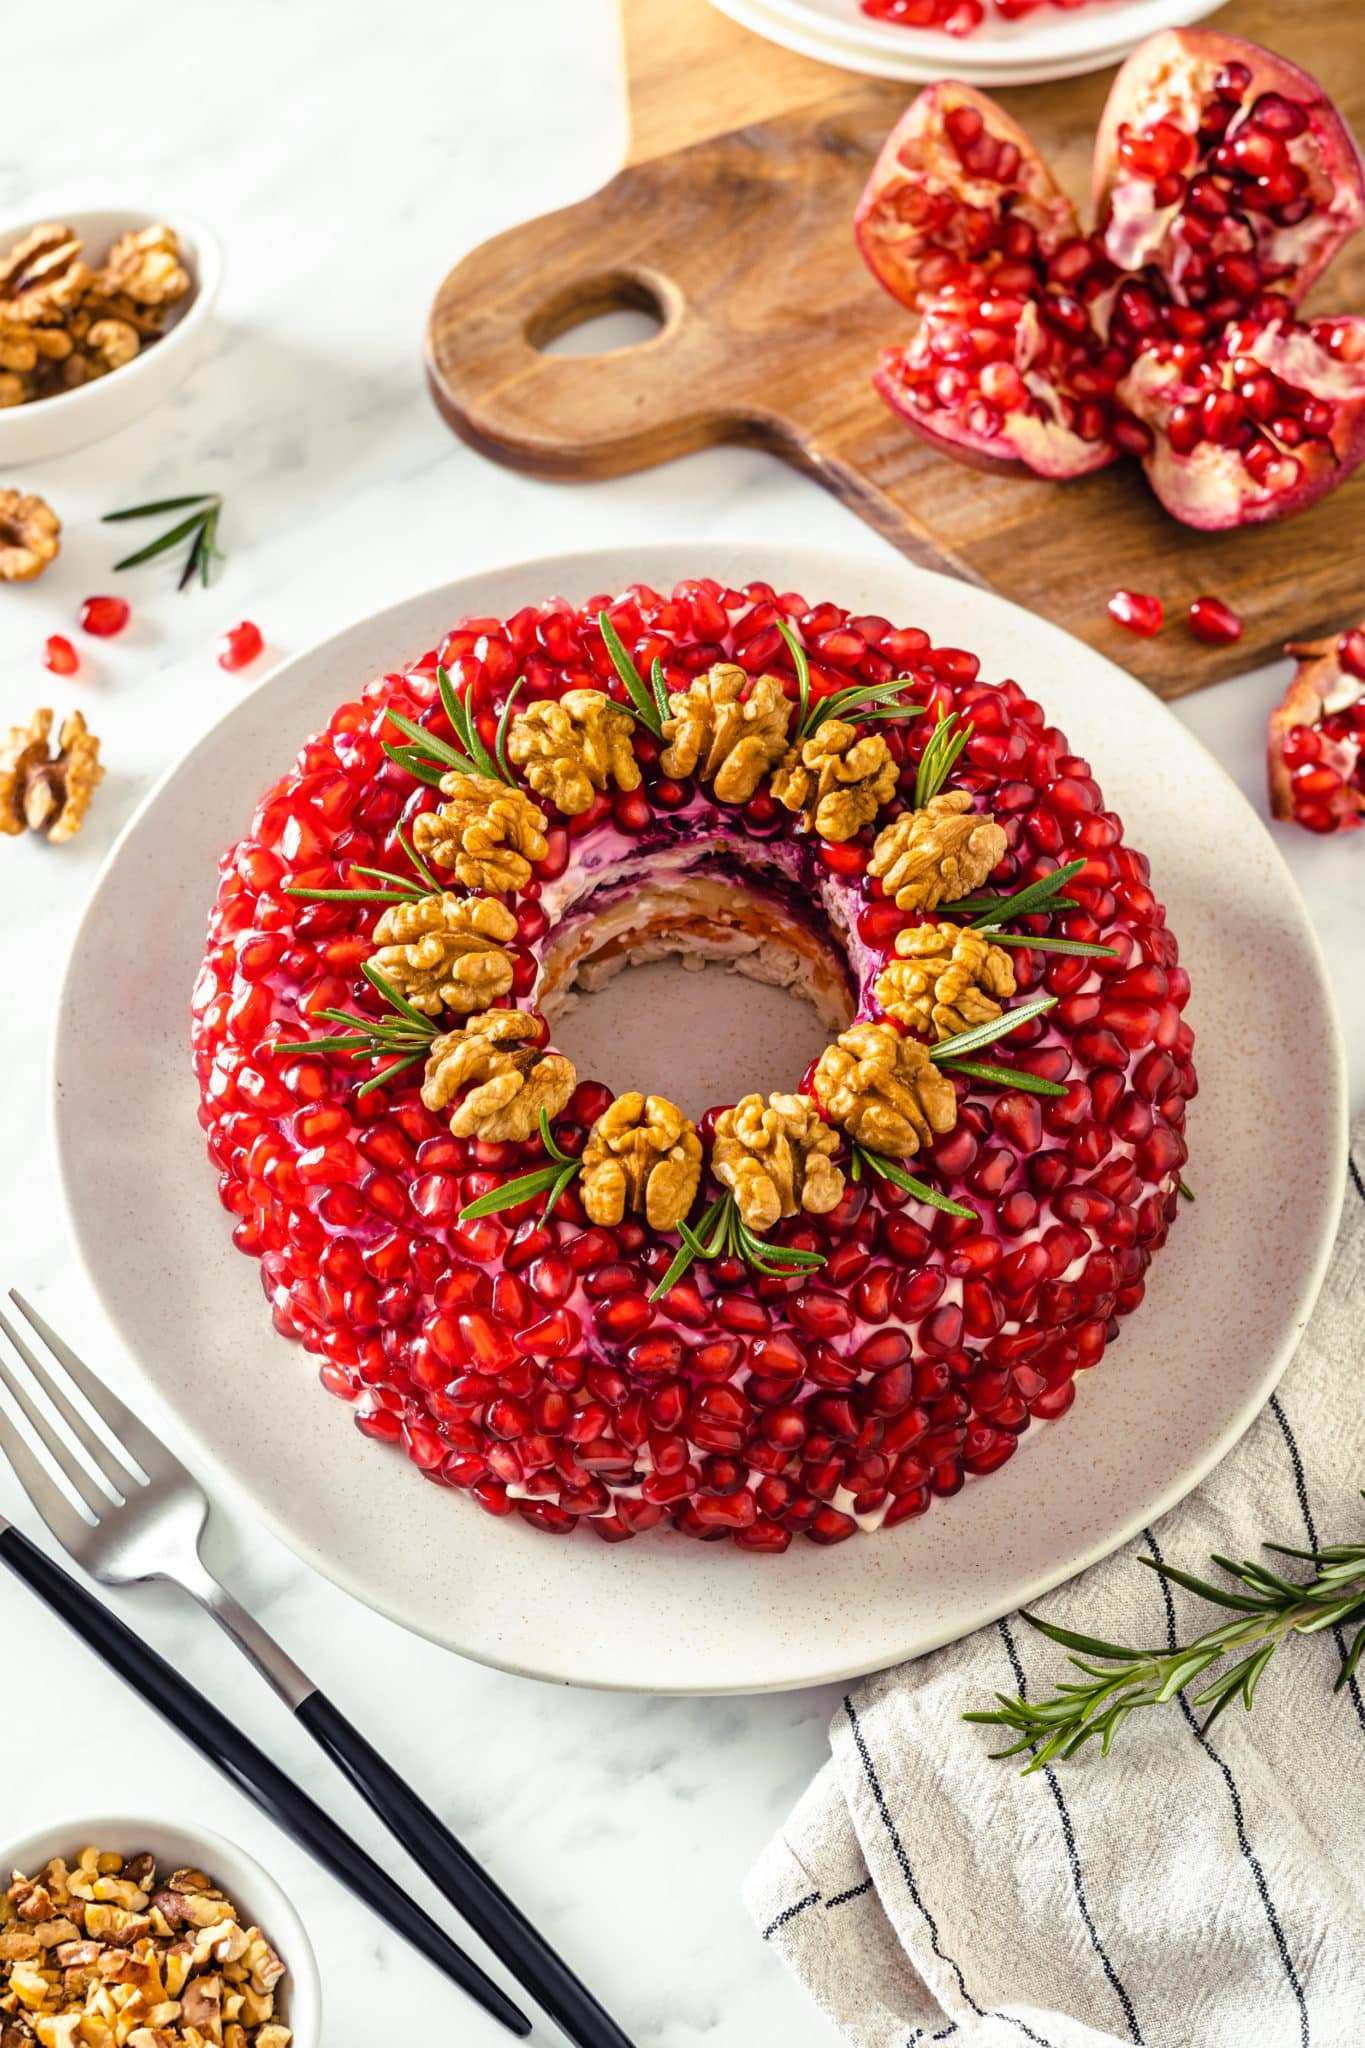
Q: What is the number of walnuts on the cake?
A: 11